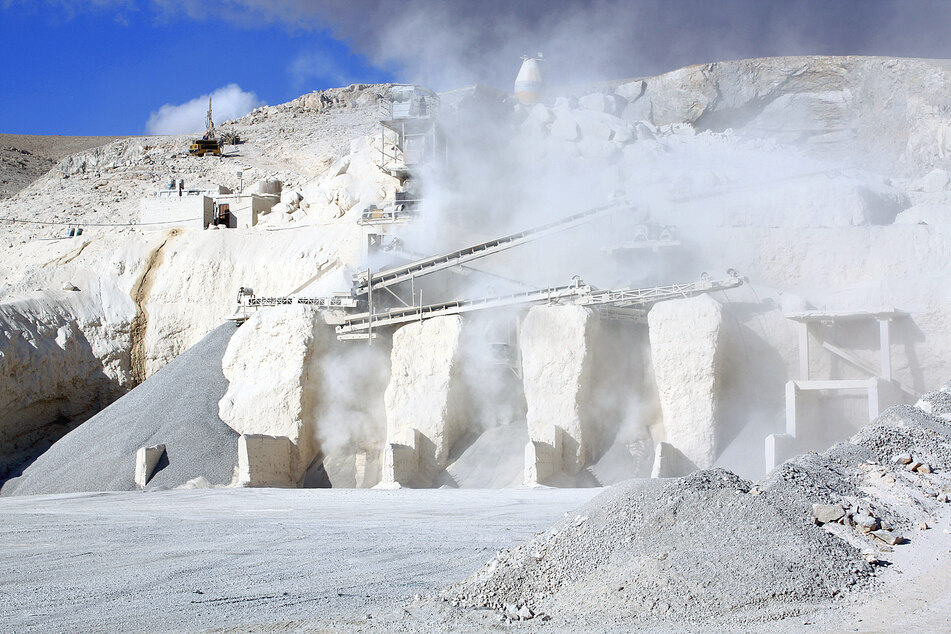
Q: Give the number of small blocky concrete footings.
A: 6